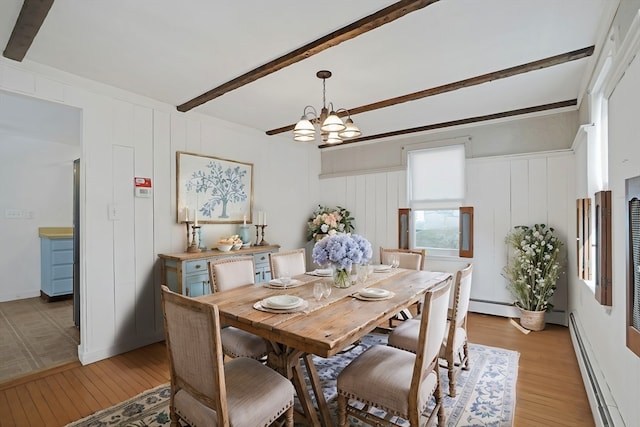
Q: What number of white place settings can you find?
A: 5